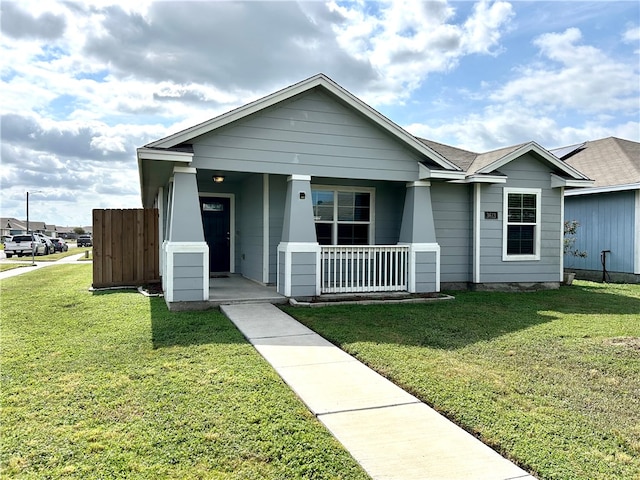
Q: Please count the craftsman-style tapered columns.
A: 3